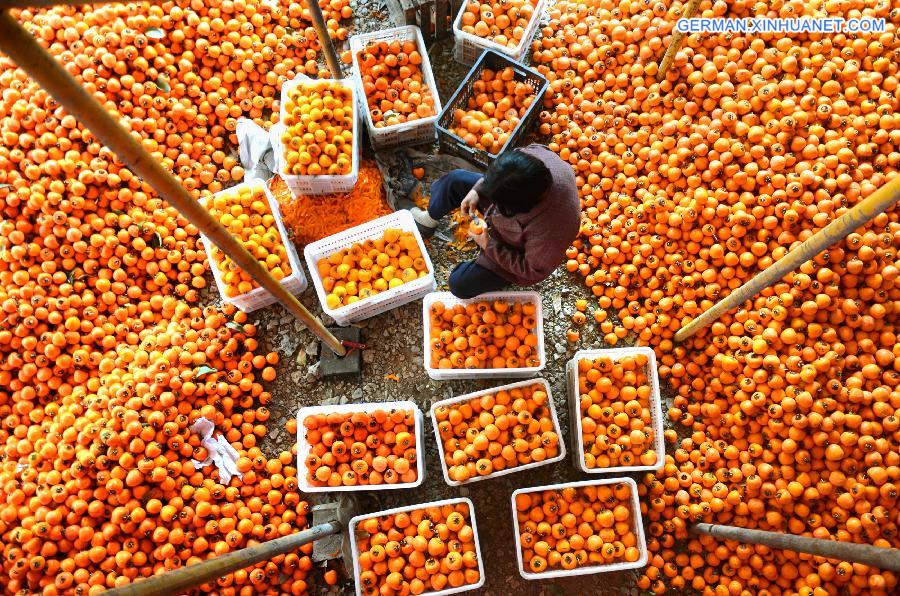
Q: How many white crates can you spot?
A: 11